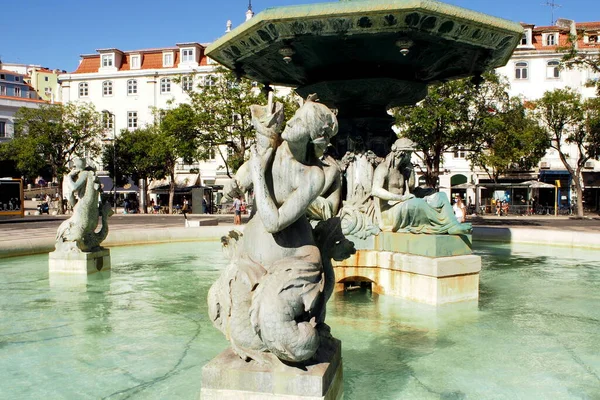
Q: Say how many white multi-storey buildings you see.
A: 2